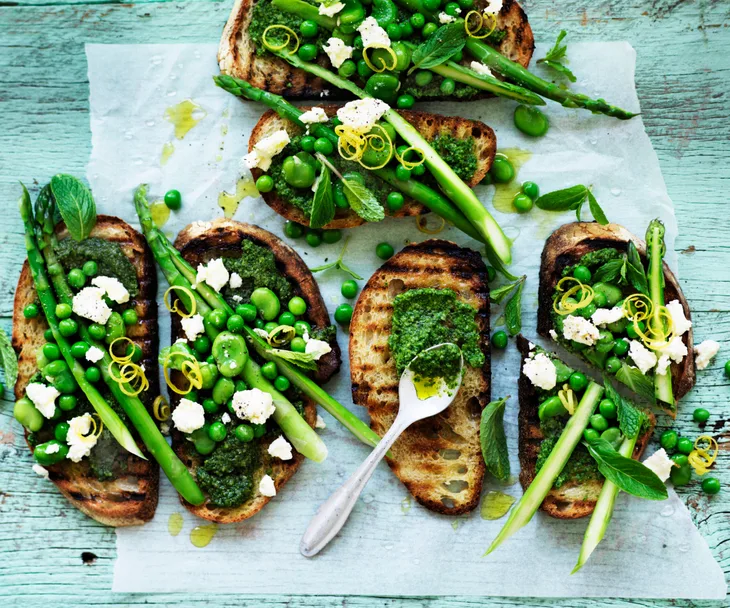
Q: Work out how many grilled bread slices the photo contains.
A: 6